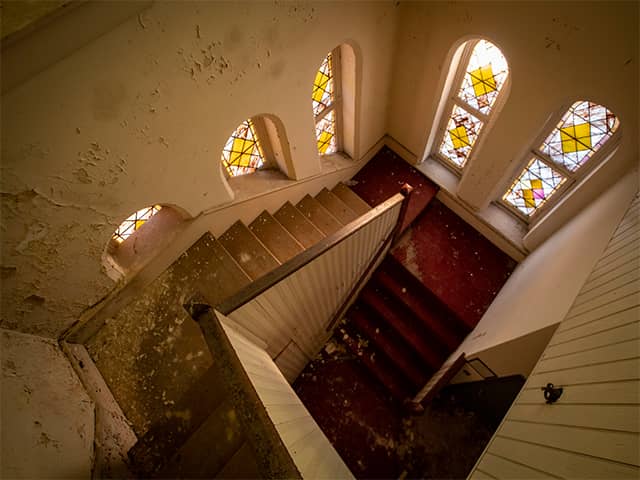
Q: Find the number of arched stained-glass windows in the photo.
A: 5